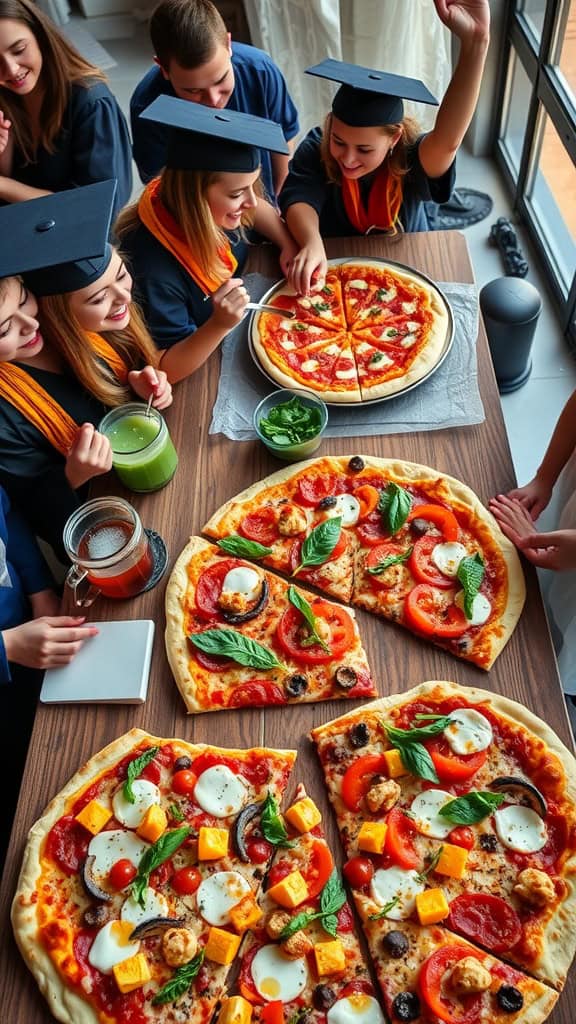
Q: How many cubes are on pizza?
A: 14